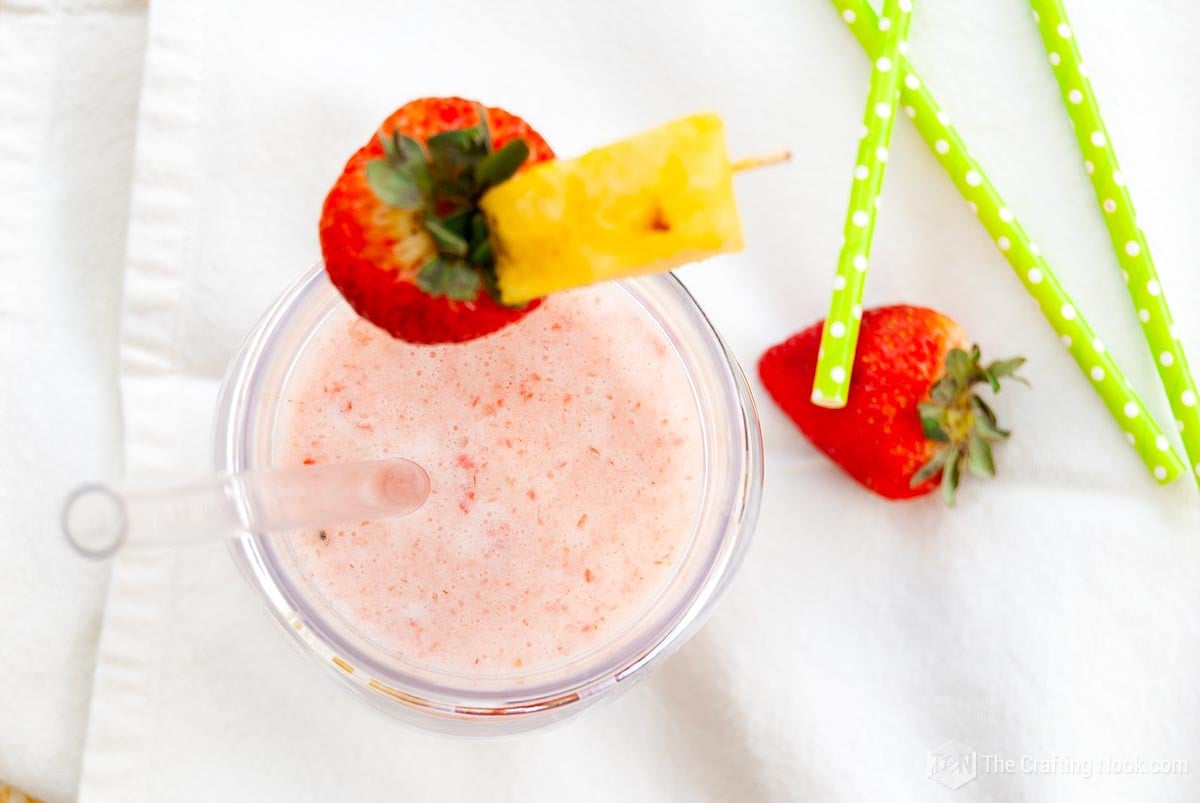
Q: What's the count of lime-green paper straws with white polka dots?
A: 3